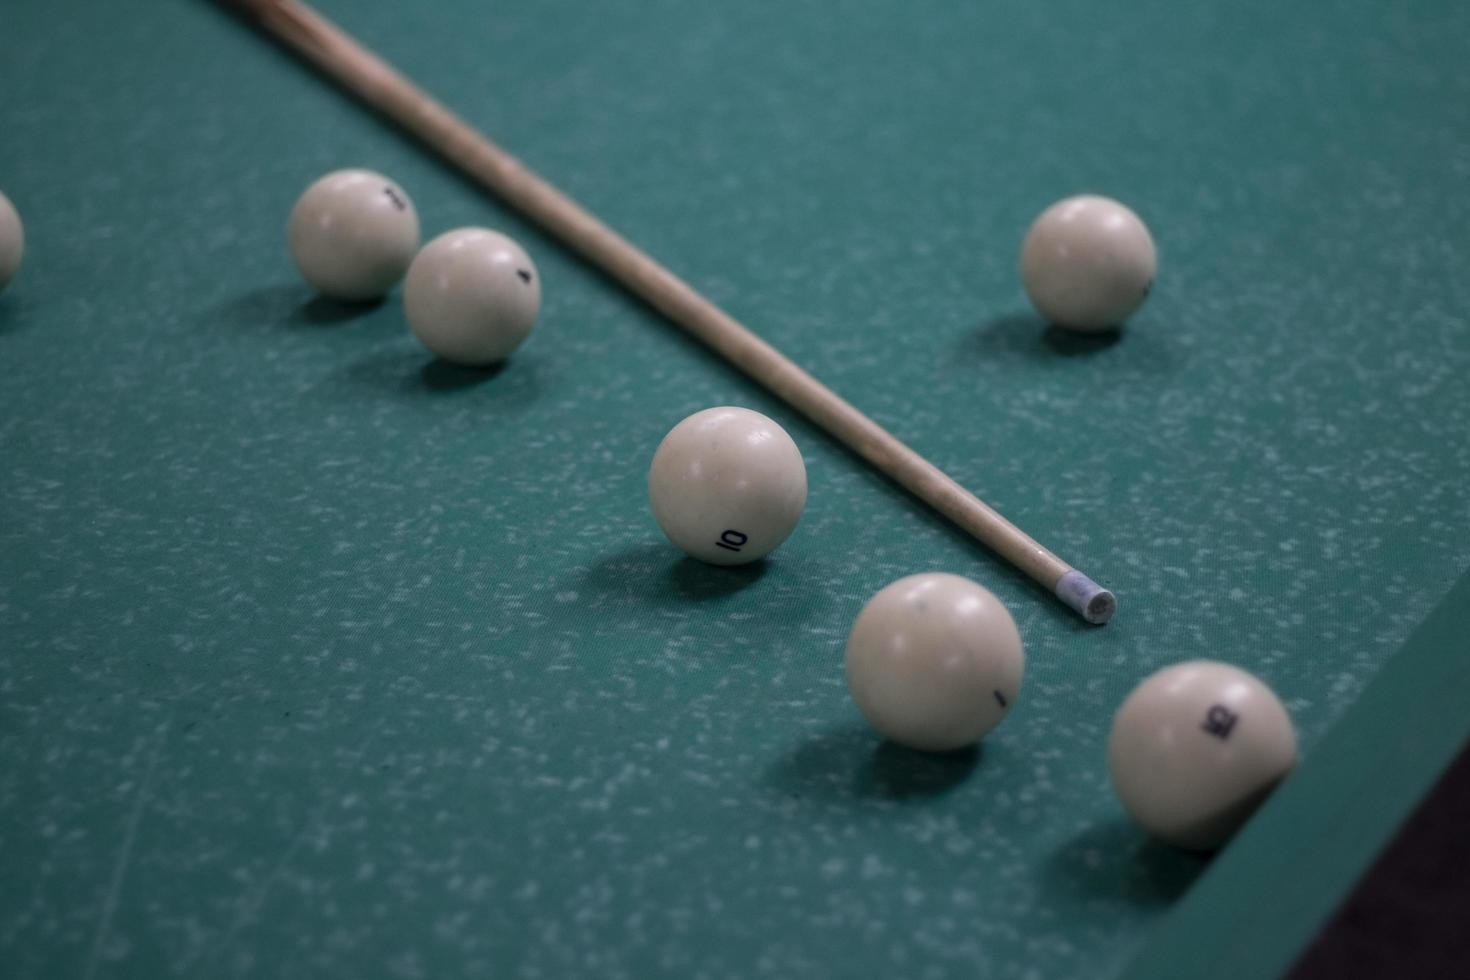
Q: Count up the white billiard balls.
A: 7